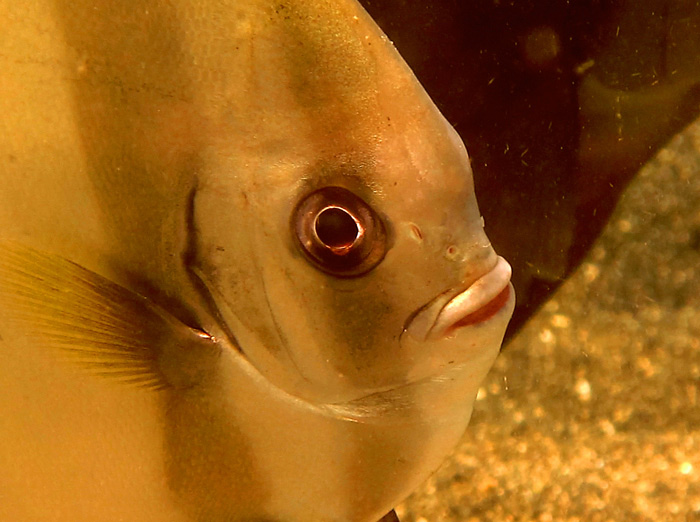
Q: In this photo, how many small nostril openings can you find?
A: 2